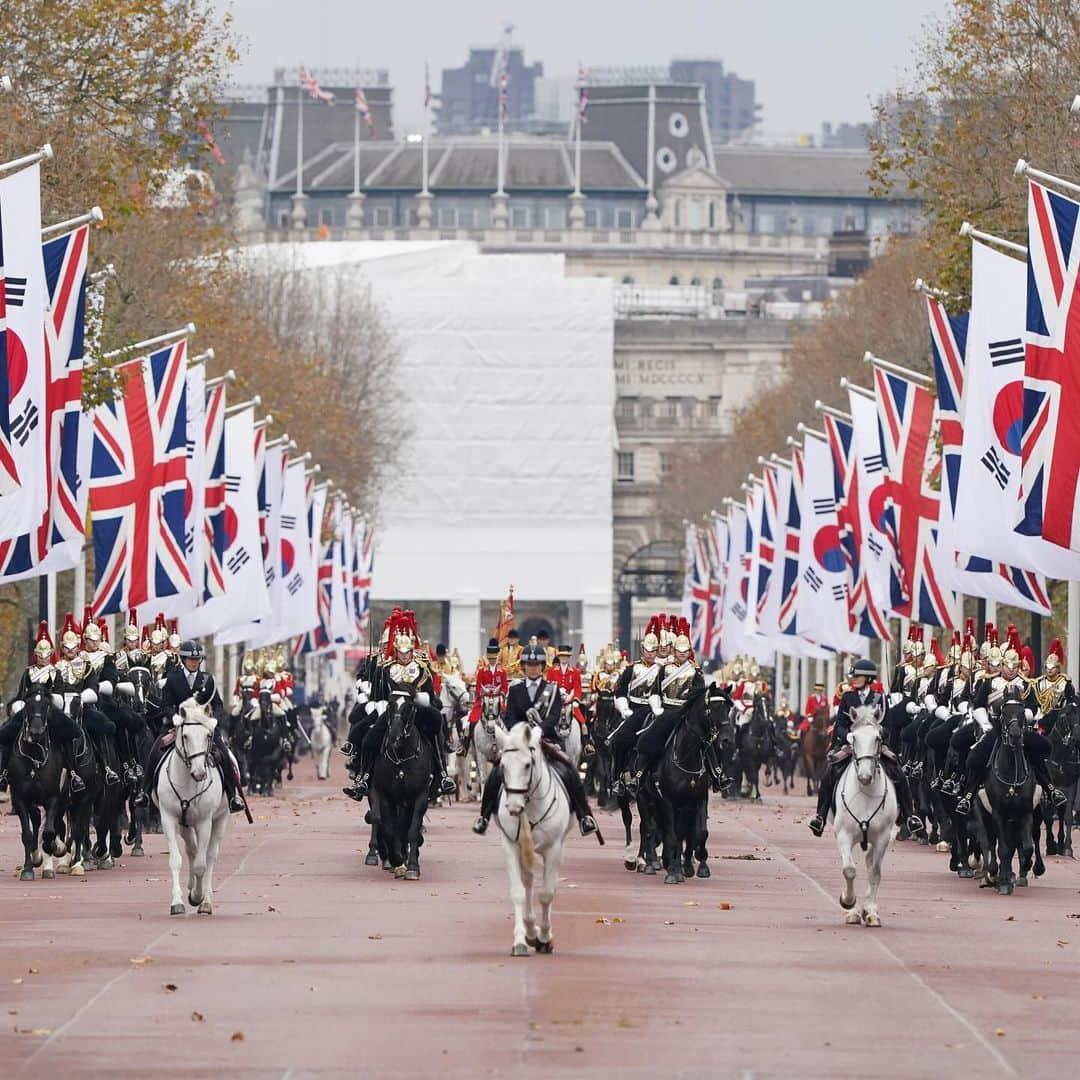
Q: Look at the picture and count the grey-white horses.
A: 7